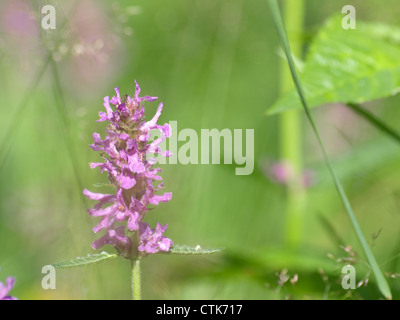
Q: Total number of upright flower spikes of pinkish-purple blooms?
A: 1